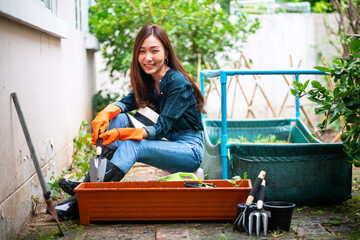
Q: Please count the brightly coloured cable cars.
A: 0